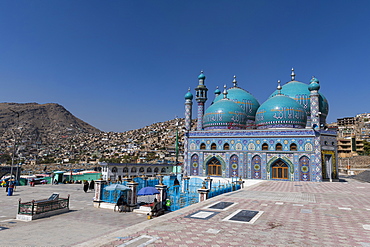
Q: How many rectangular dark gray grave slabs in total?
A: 2